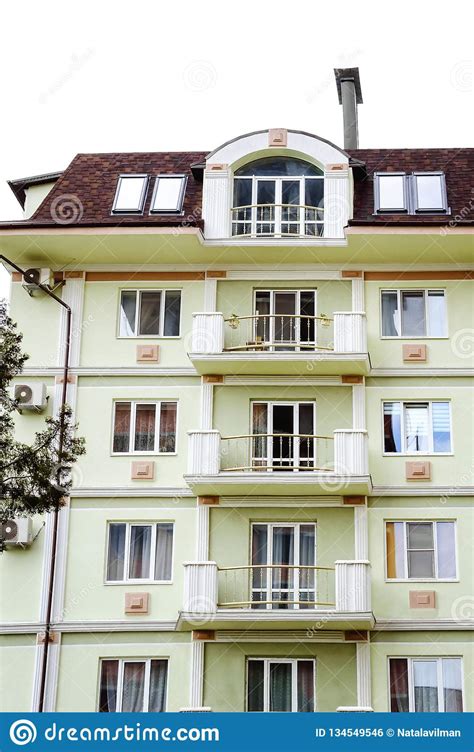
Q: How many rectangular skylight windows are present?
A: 4